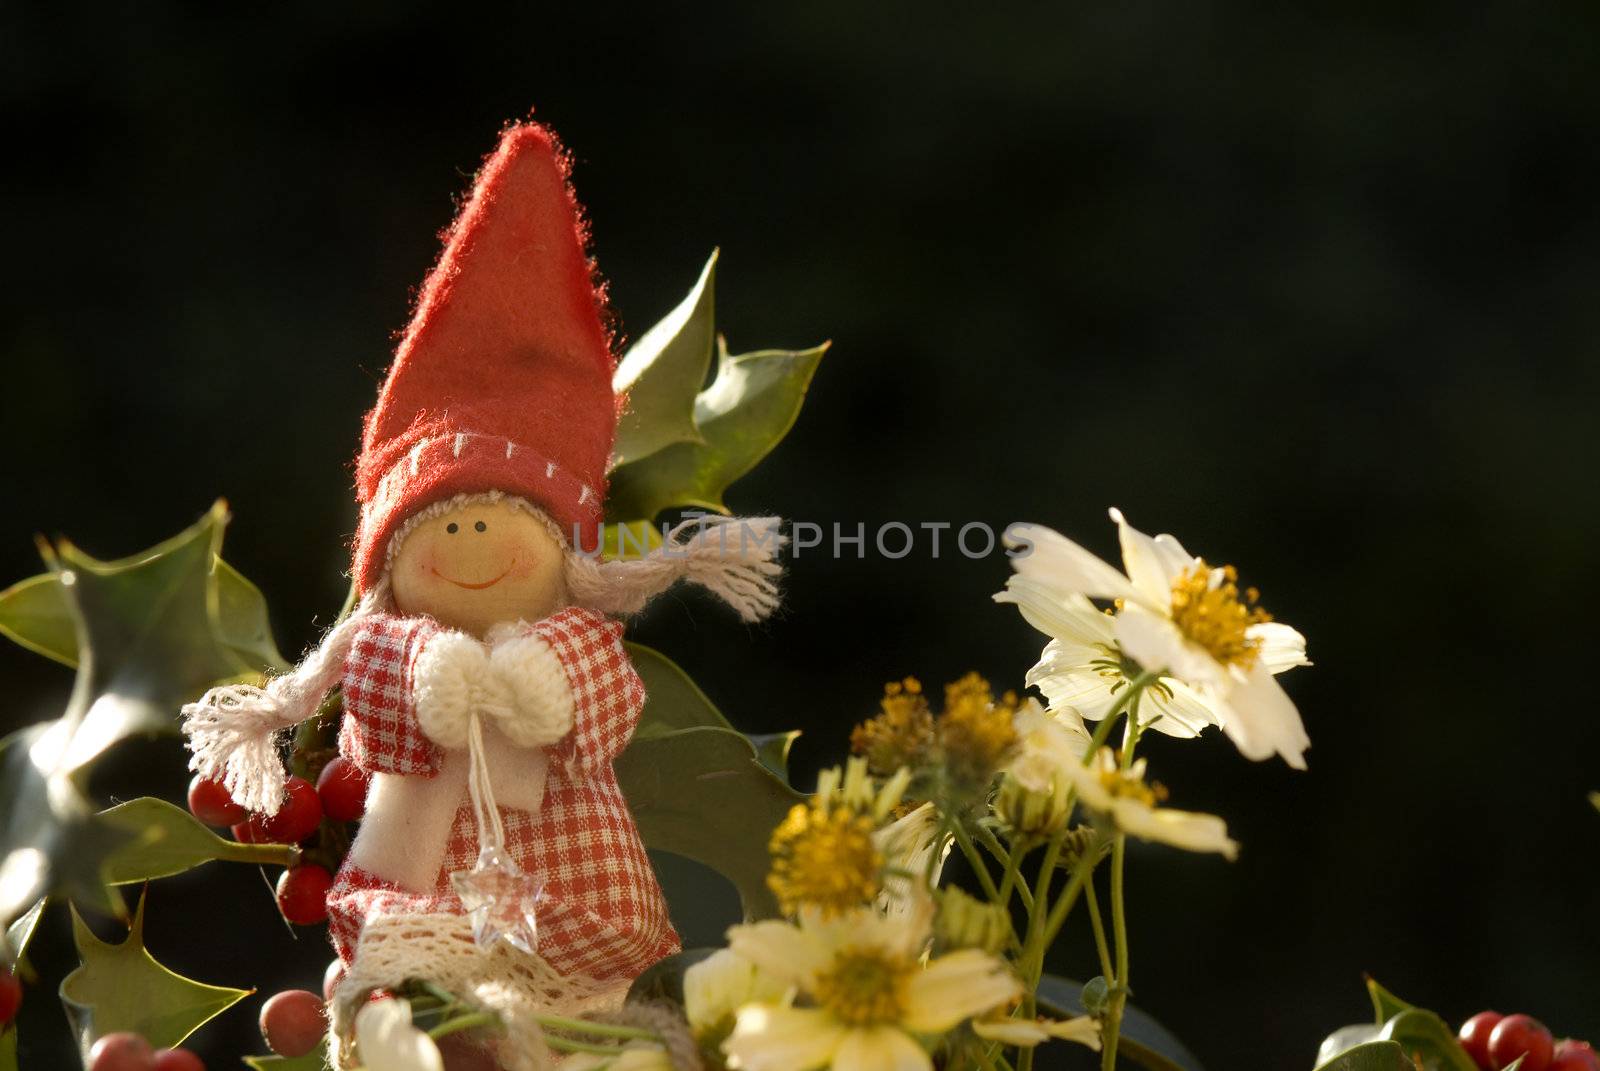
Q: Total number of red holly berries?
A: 13